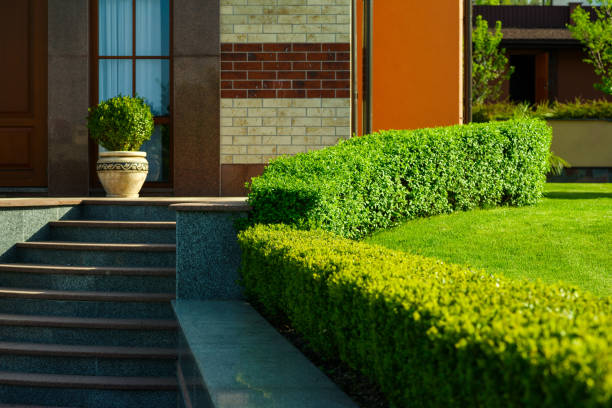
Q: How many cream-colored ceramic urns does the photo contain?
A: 1